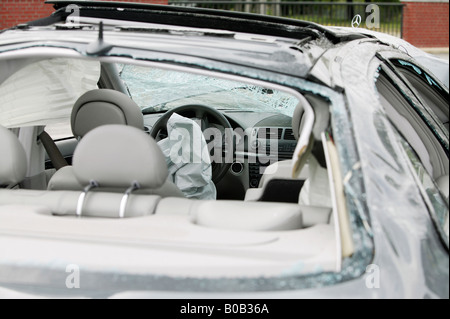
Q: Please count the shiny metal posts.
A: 2